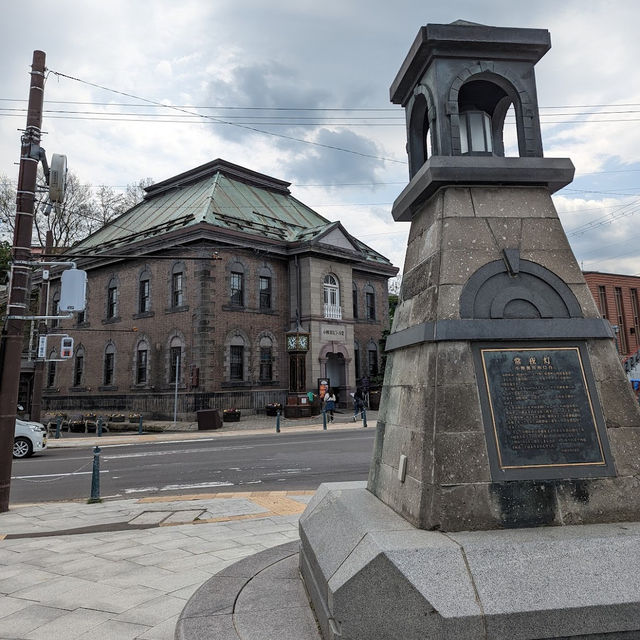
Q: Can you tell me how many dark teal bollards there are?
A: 7